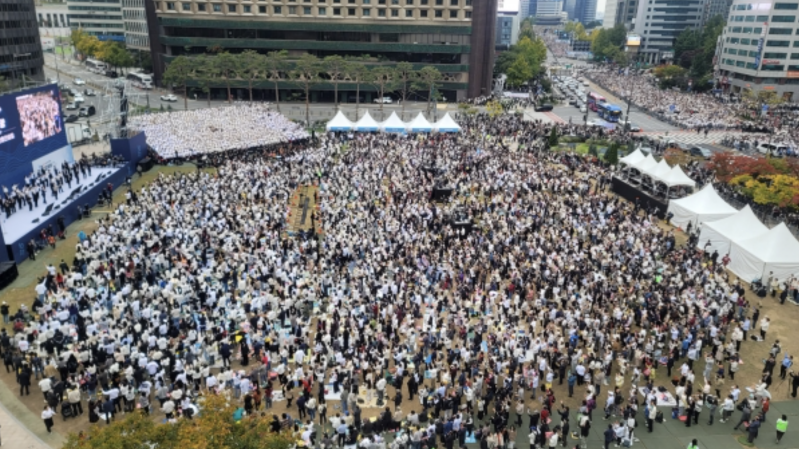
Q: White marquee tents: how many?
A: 12